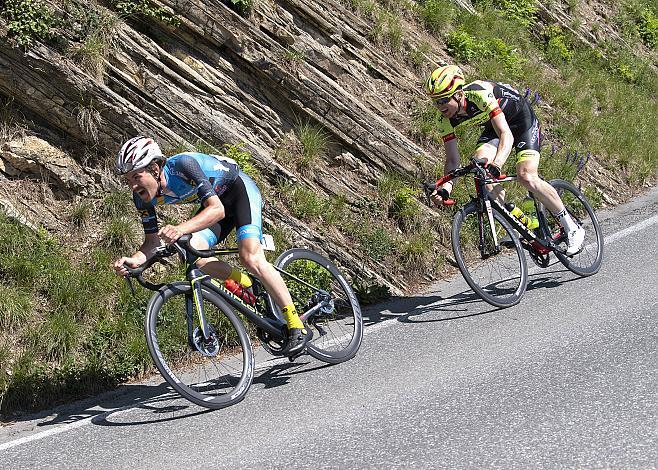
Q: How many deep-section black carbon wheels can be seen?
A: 4